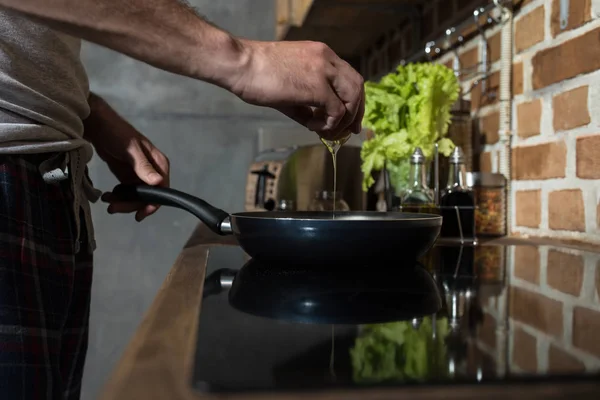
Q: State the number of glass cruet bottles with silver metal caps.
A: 2